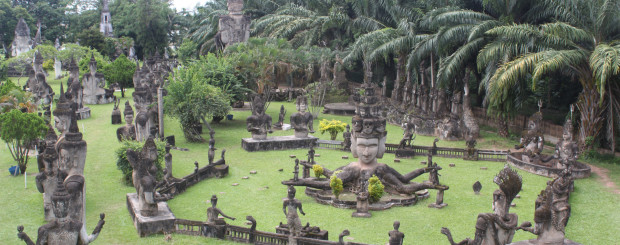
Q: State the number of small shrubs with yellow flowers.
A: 4